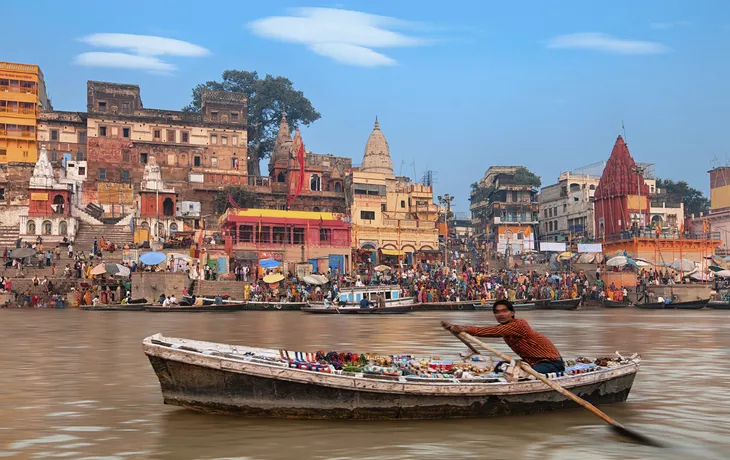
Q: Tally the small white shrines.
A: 2